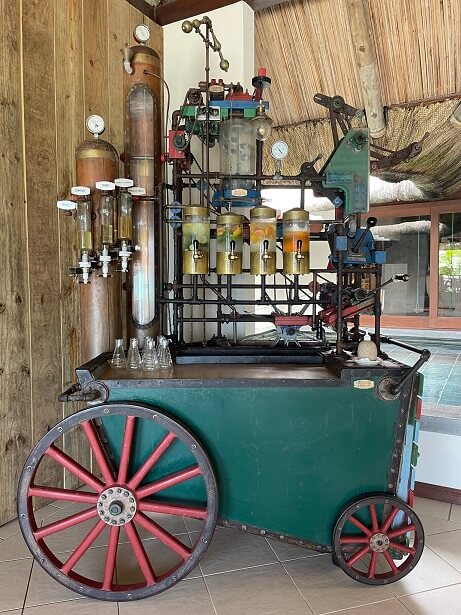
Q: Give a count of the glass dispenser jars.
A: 4